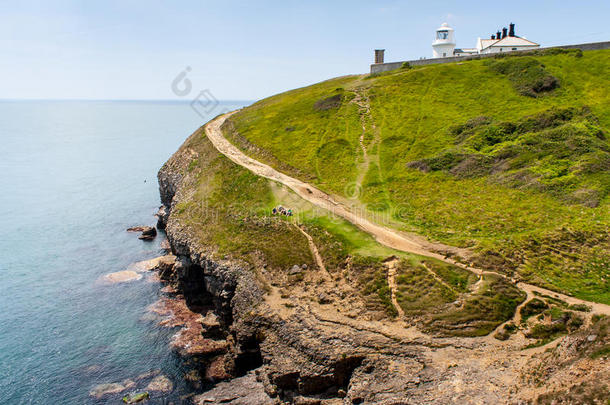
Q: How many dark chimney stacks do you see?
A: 4